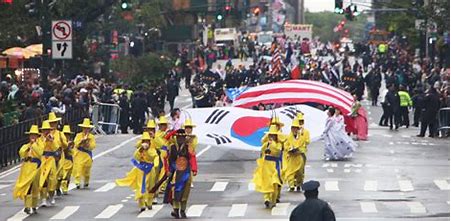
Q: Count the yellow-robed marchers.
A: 13